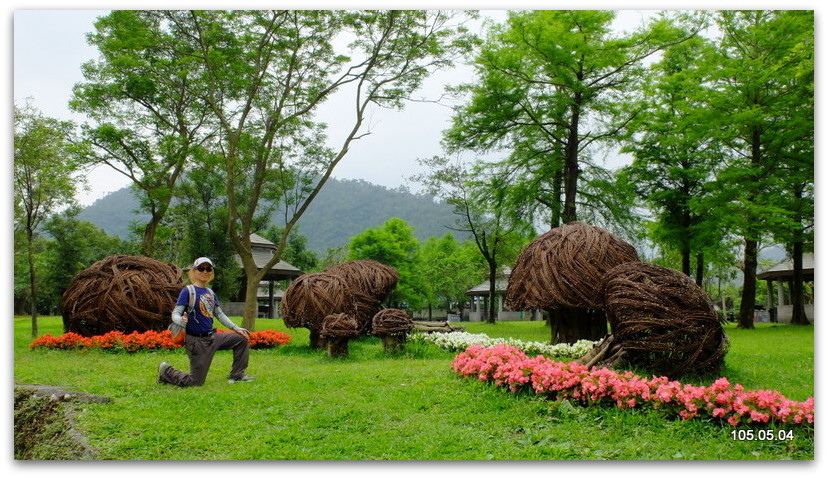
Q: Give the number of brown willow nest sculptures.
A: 7